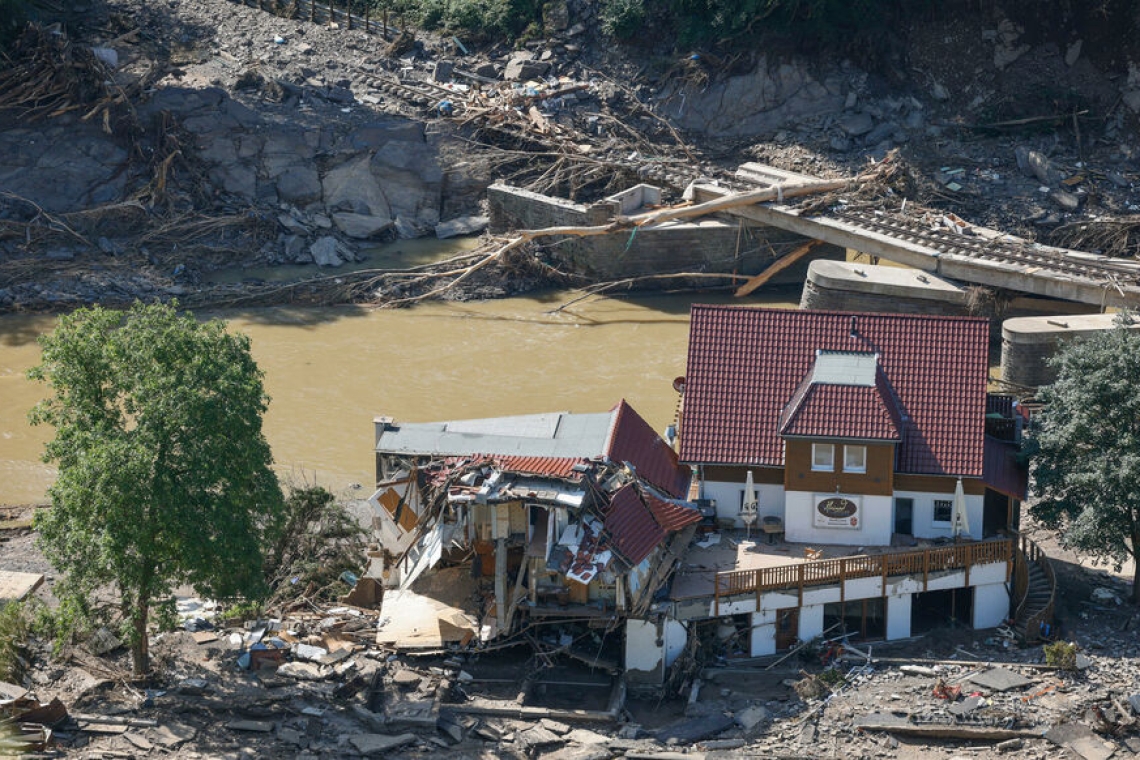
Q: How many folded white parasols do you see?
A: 2